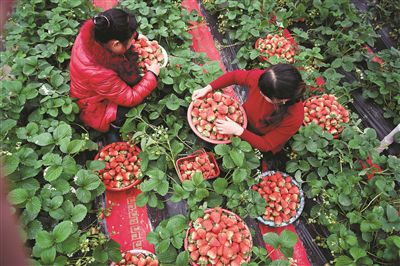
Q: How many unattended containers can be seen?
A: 7